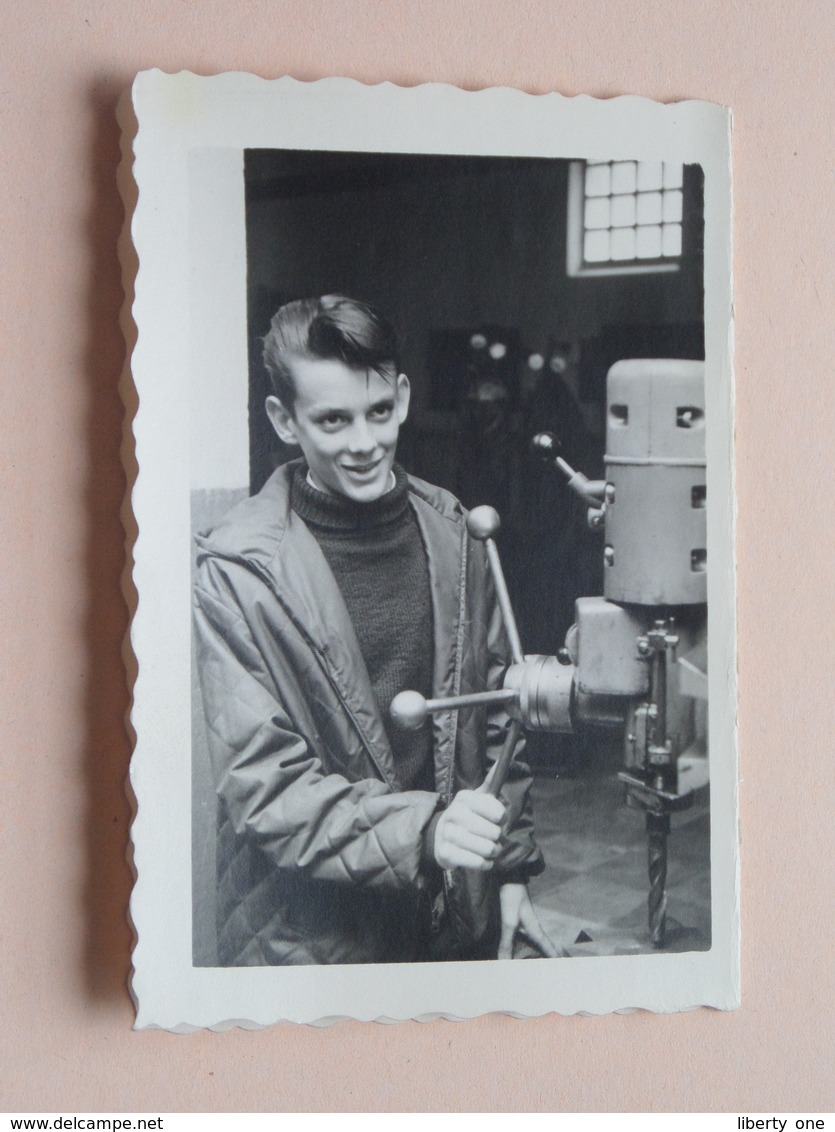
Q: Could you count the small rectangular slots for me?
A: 6